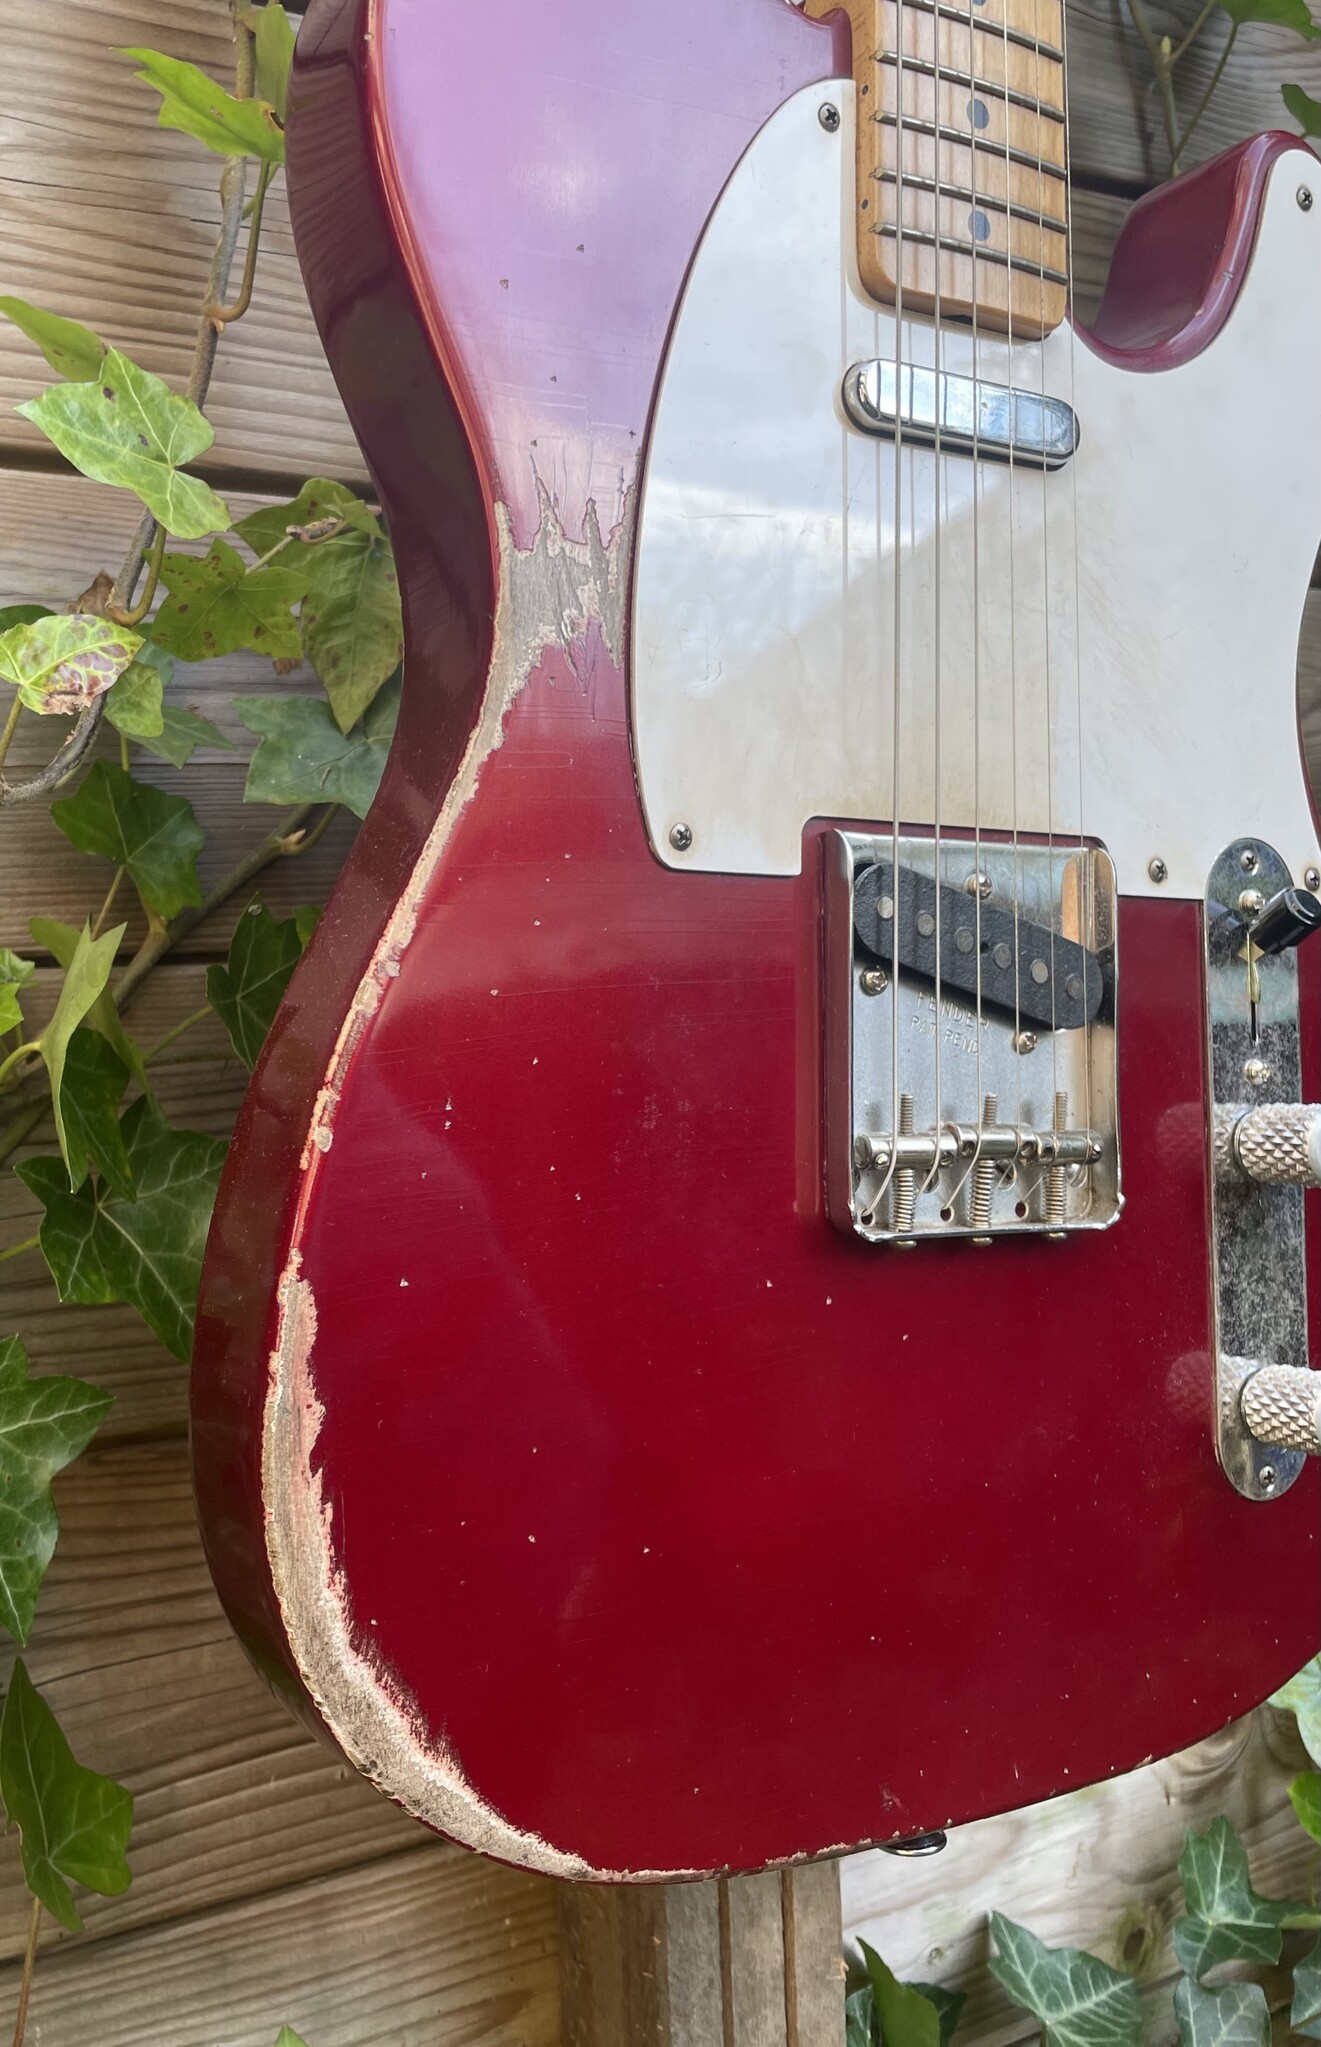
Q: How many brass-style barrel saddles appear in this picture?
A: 3